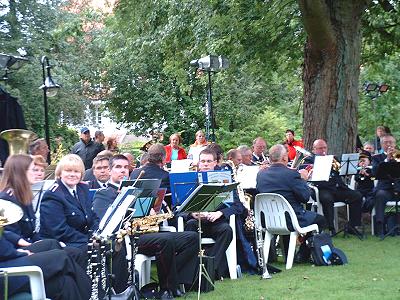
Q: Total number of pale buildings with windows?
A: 1